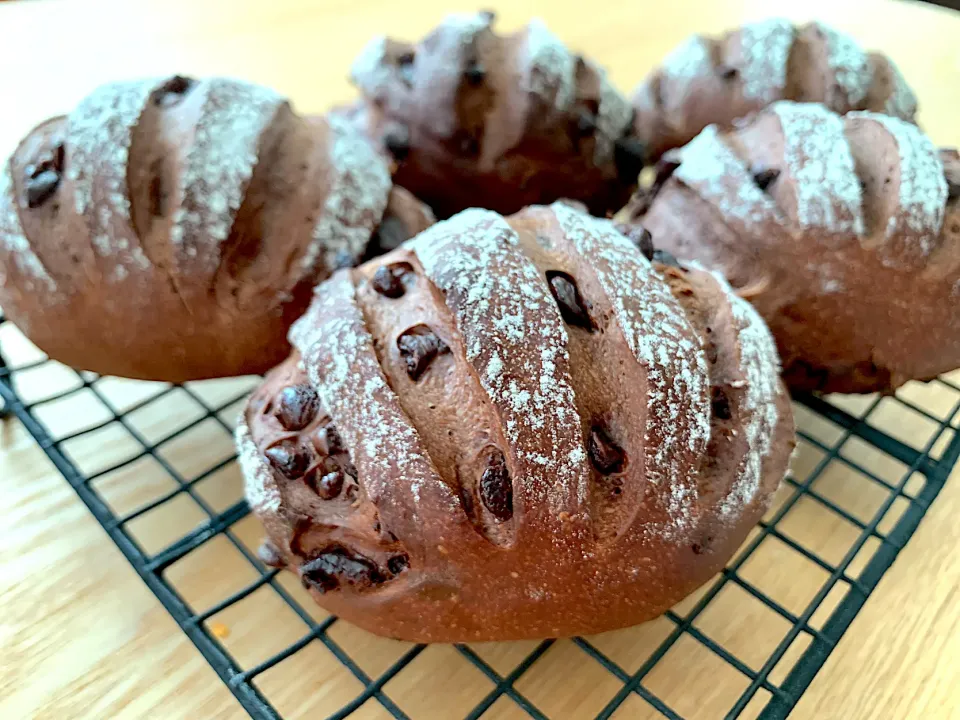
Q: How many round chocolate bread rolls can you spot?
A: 5